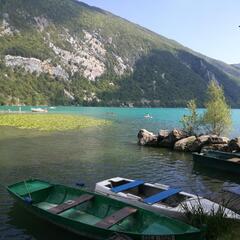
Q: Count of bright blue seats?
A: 2